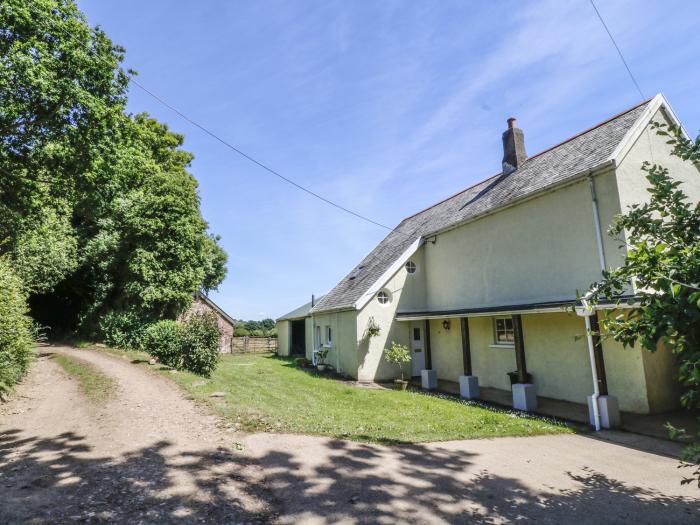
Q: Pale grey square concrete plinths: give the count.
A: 4